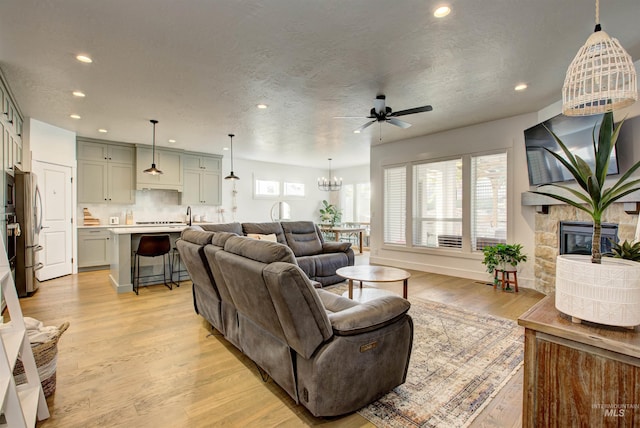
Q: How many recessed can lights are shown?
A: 10